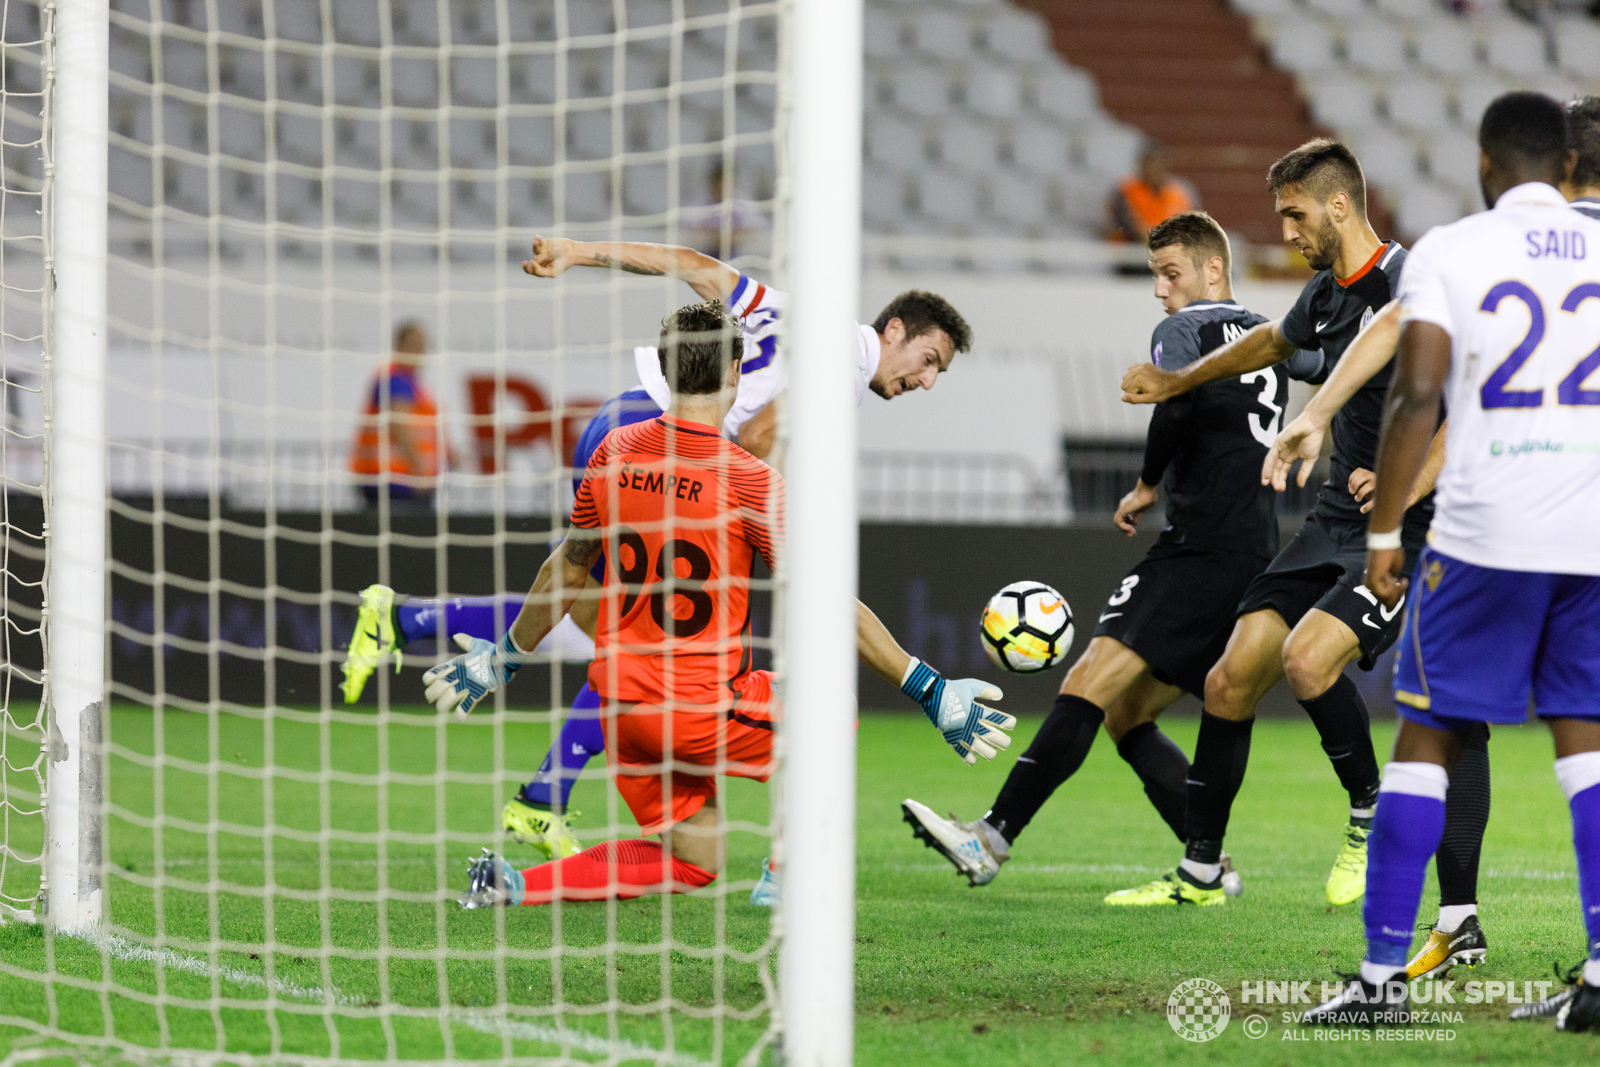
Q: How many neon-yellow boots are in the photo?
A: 4